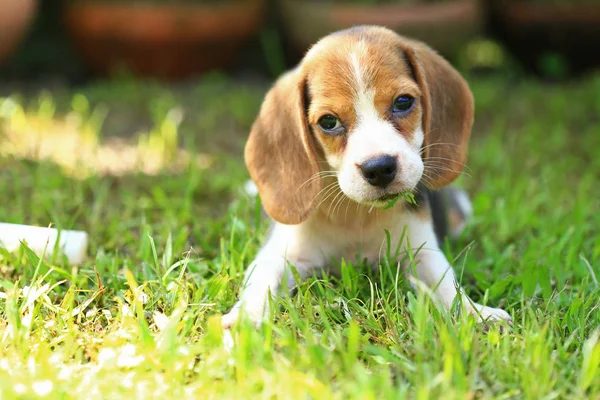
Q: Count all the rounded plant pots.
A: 4